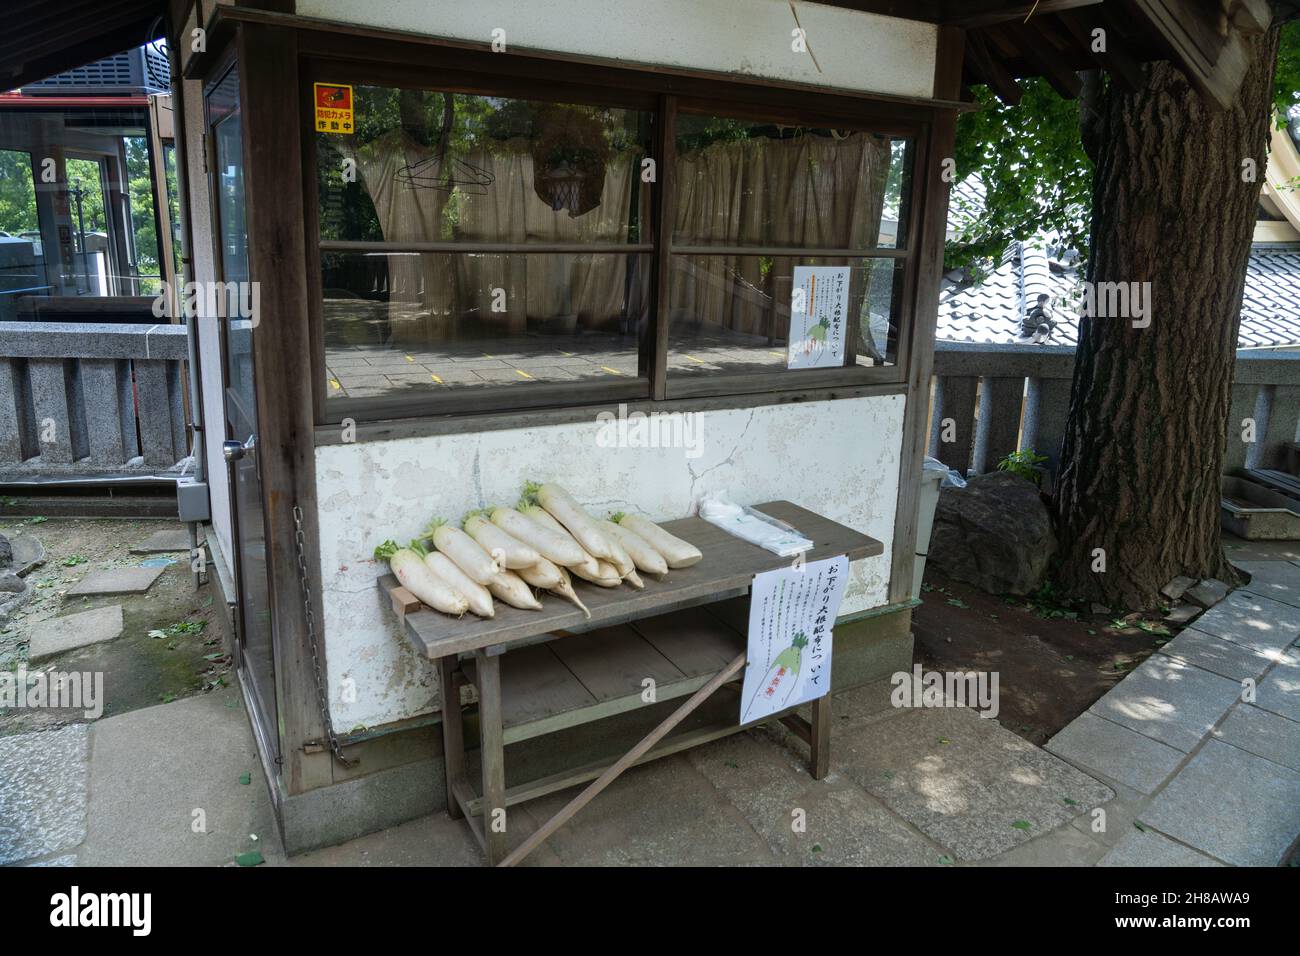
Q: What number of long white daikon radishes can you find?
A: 14